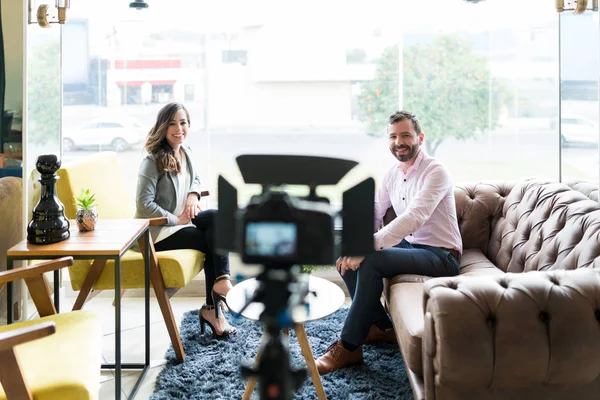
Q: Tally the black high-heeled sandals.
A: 2